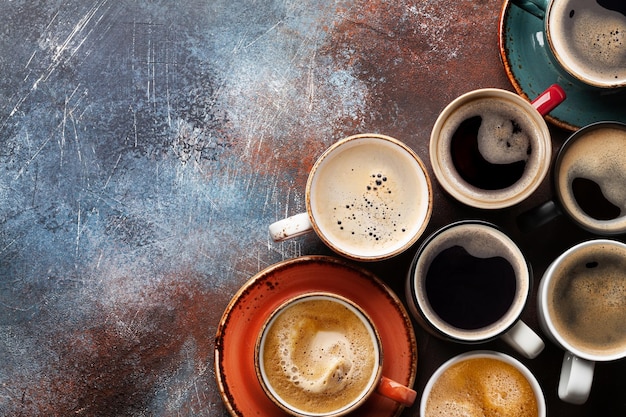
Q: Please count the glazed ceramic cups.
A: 8